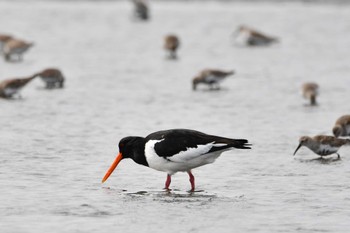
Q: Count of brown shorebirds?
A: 11